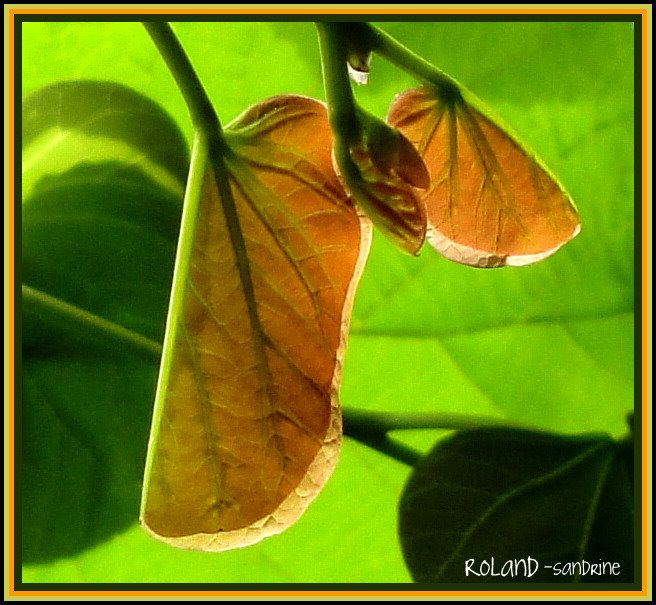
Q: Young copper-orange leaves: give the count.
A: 3